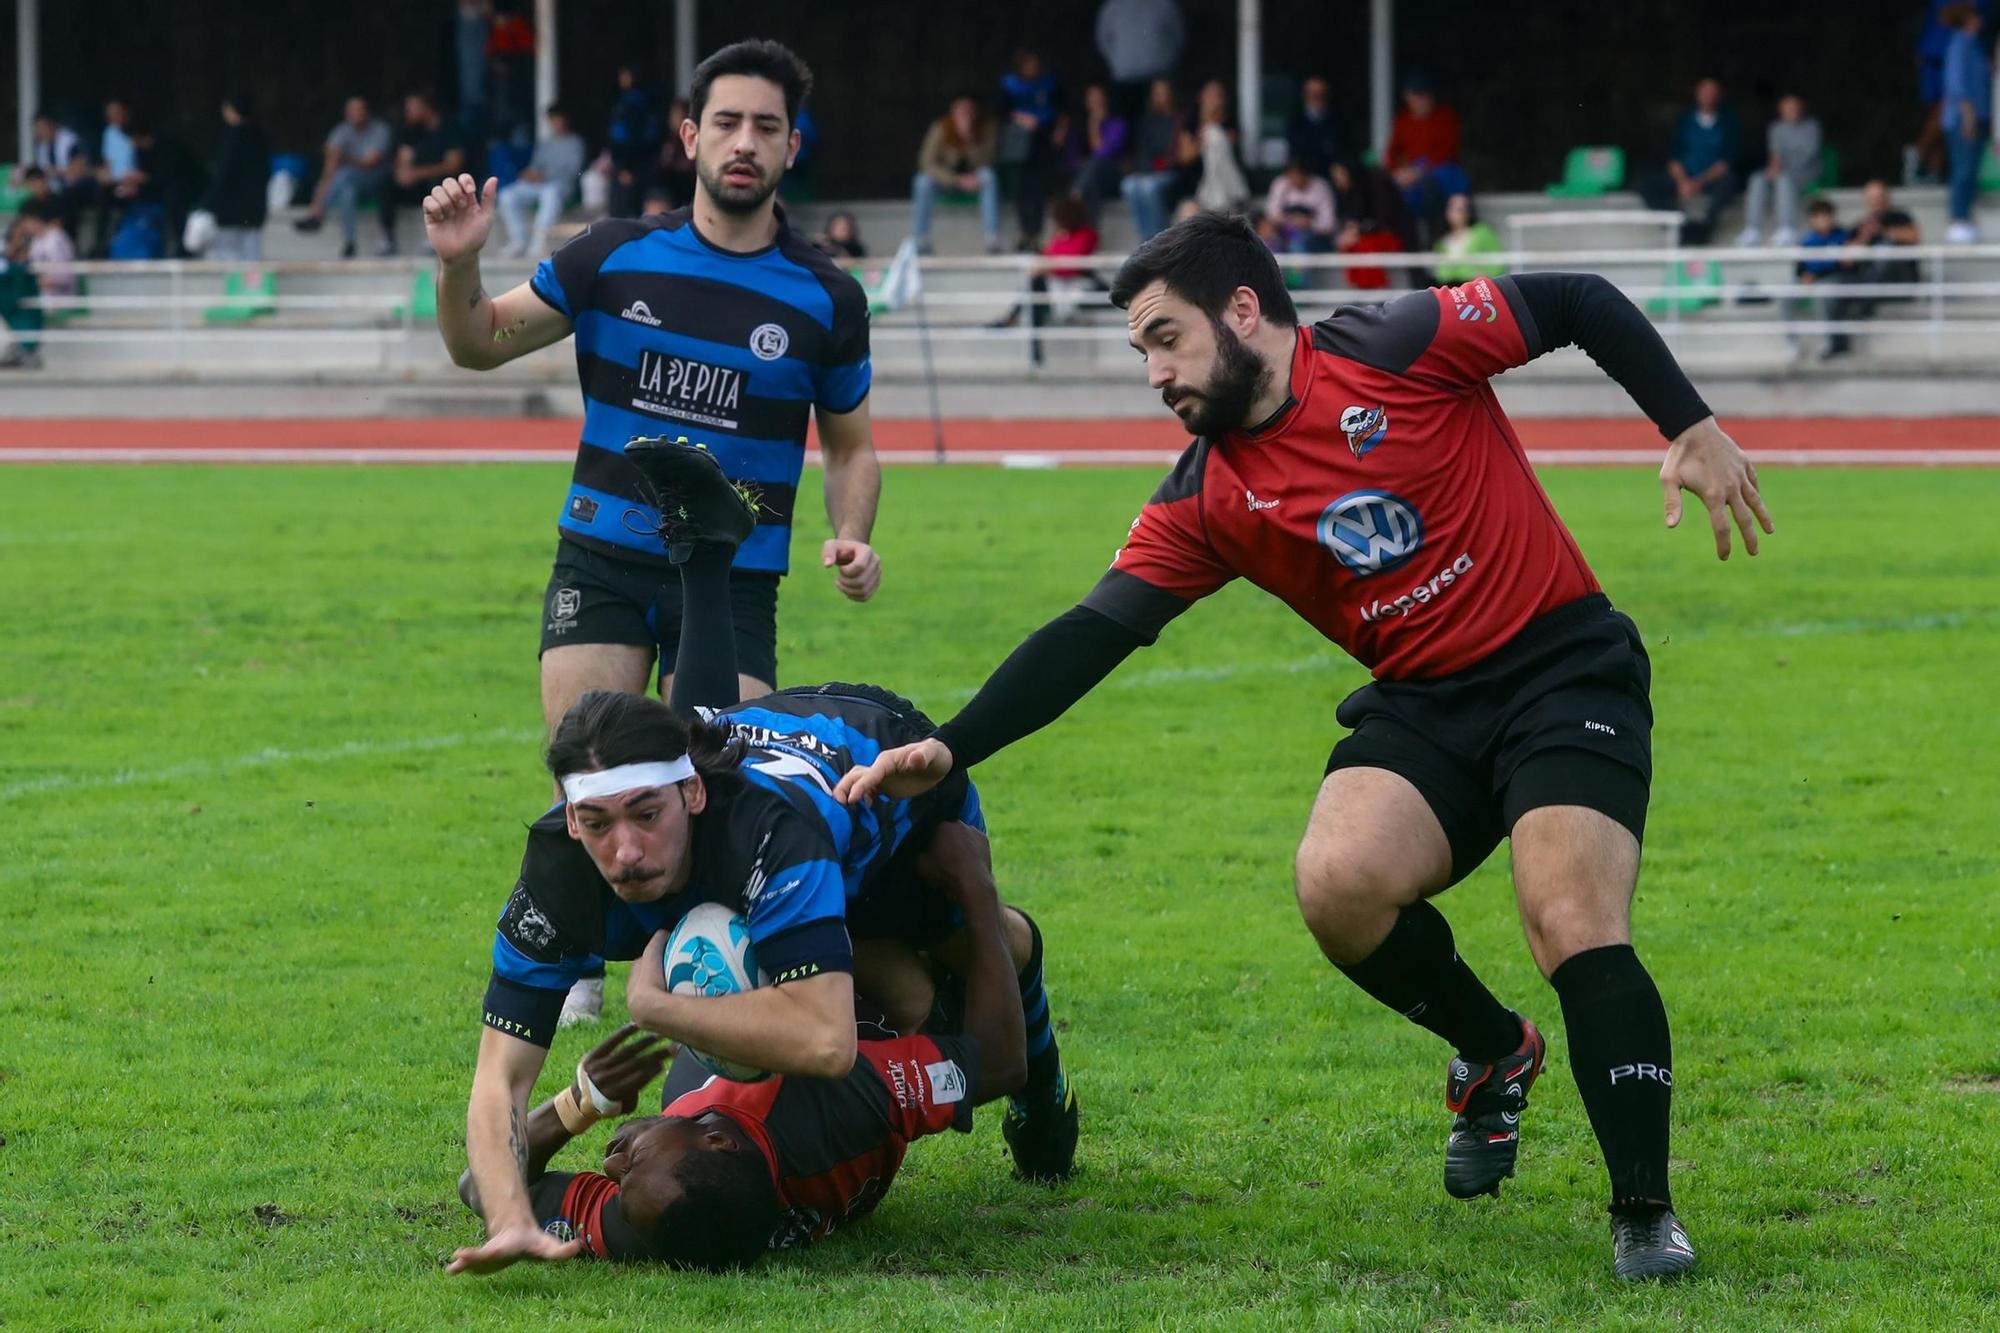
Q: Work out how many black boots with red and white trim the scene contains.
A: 2